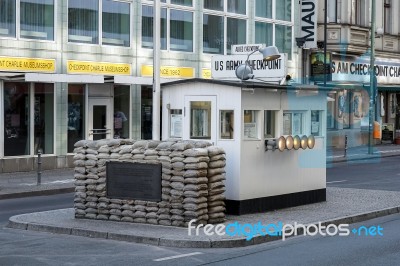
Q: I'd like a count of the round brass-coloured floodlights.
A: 5